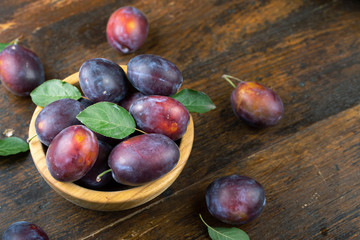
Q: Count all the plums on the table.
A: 5